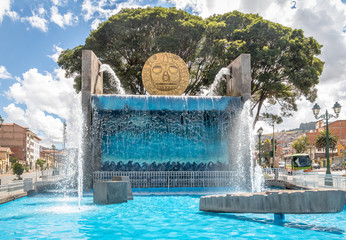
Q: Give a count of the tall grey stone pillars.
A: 2